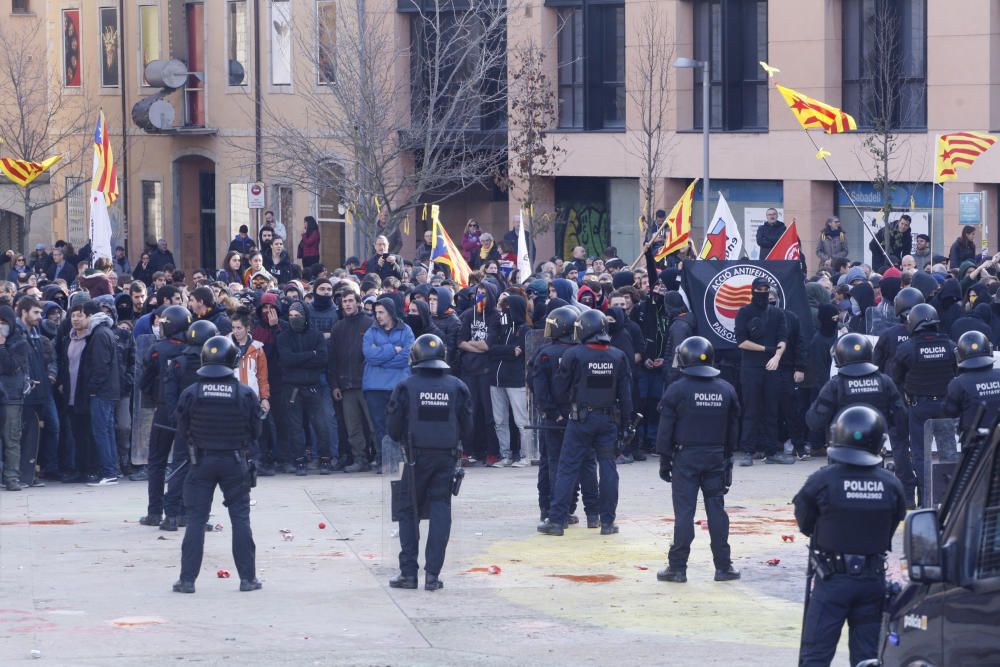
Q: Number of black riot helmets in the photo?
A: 12